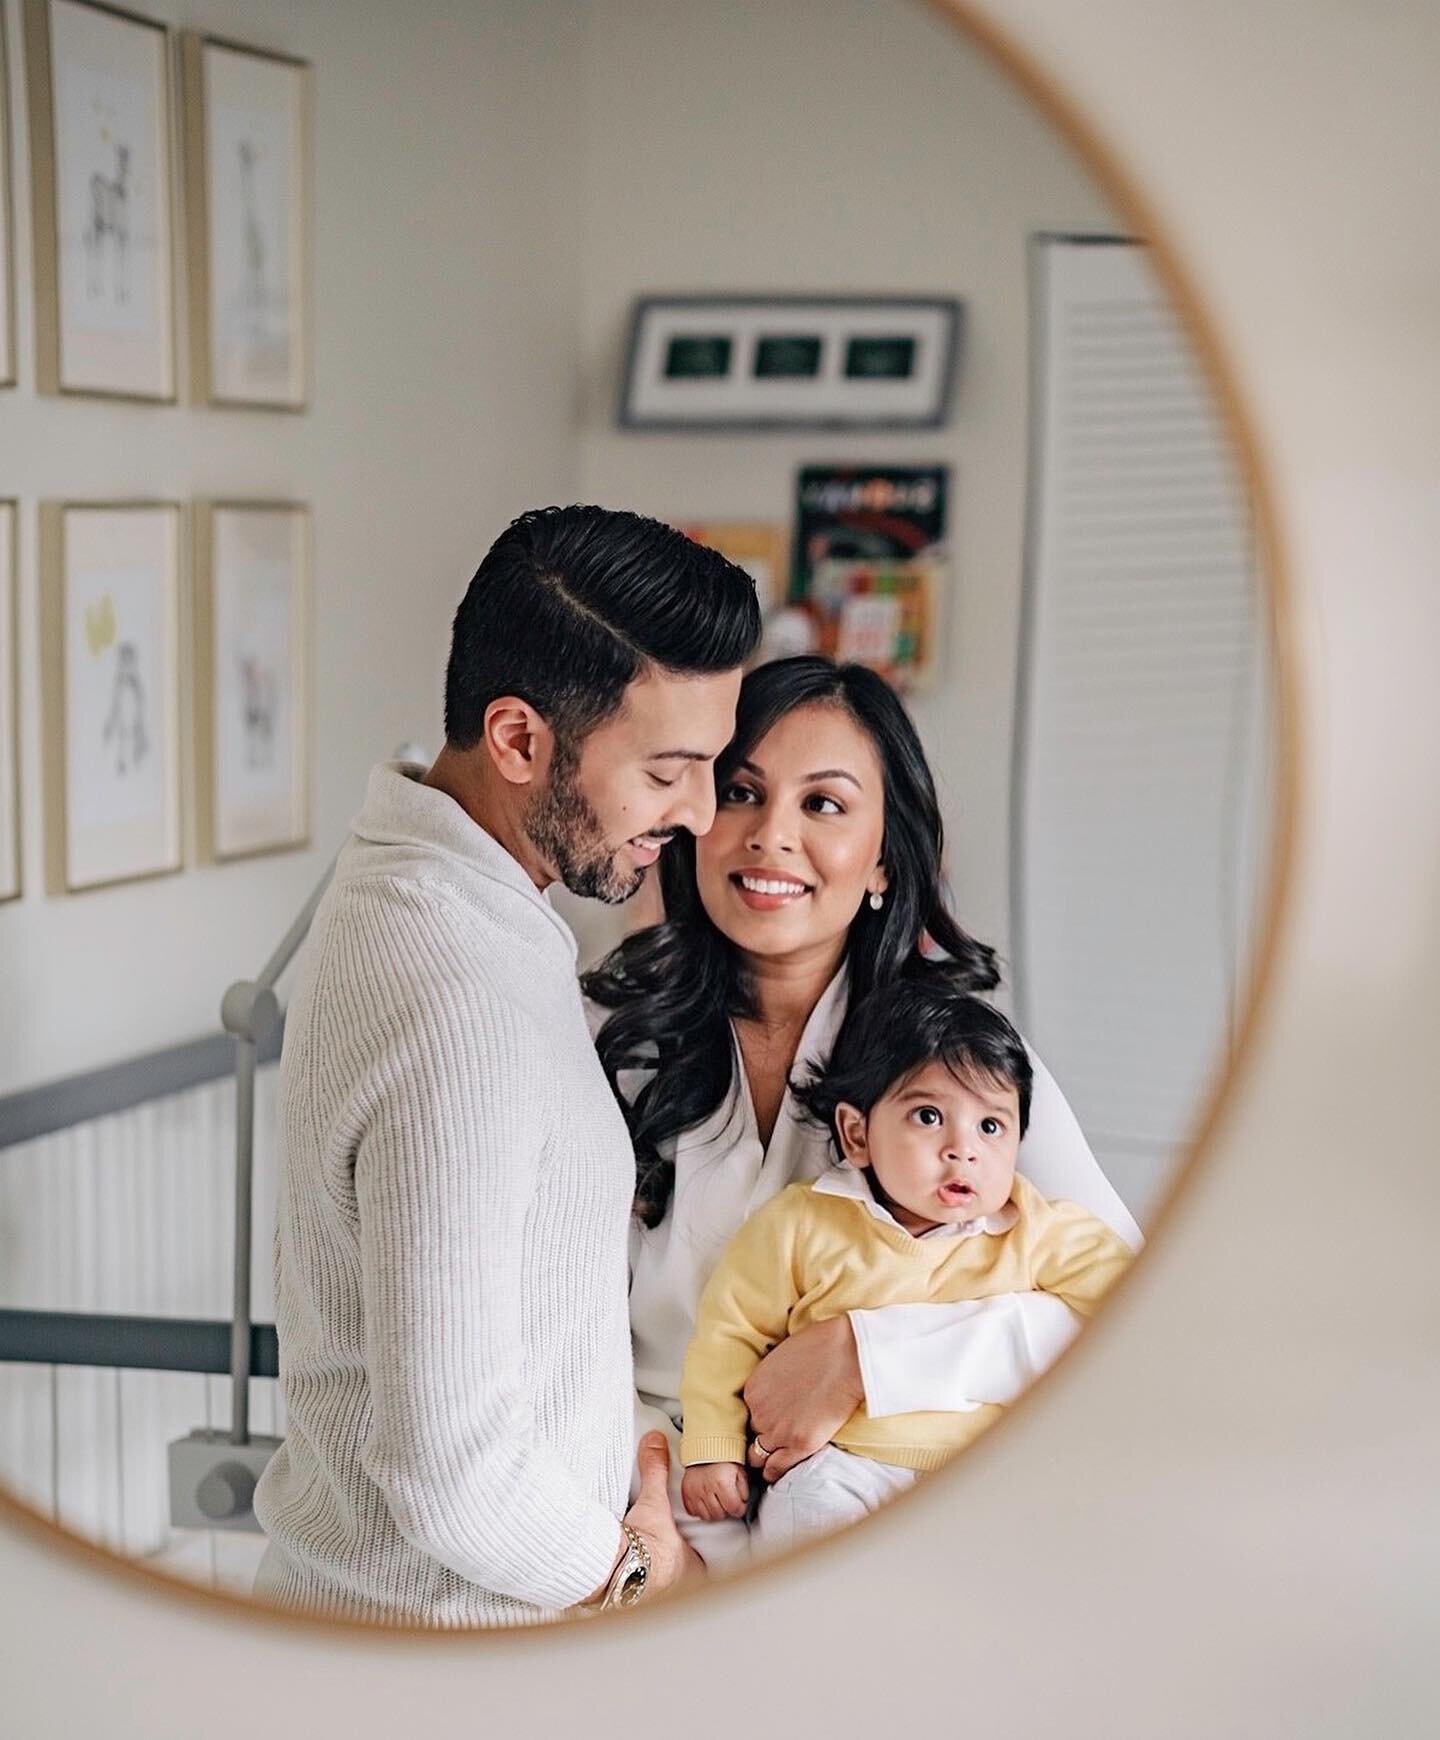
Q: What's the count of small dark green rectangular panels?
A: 3